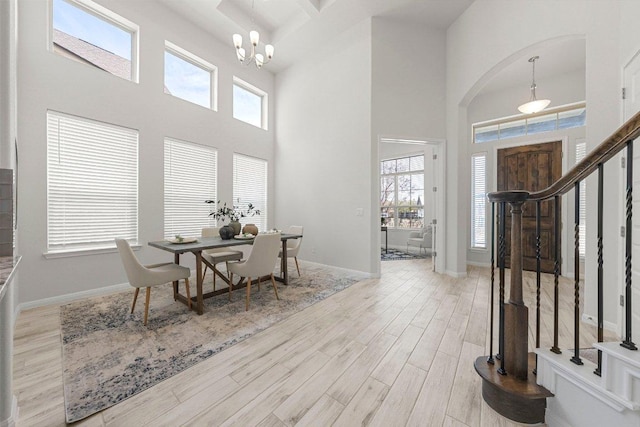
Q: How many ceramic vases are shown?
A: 3